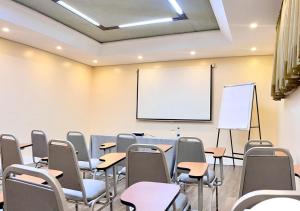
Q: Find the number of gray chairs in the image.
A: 11